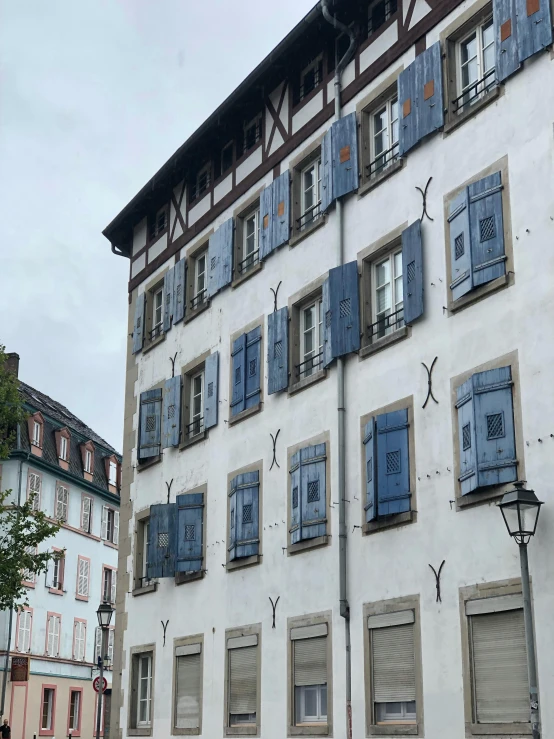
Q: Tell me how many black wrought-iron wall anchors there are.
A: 9